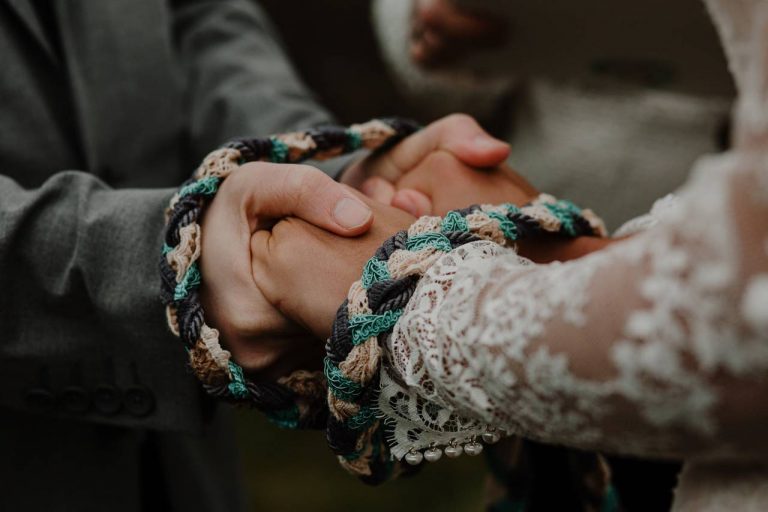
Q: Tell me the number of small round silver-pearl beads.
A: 5